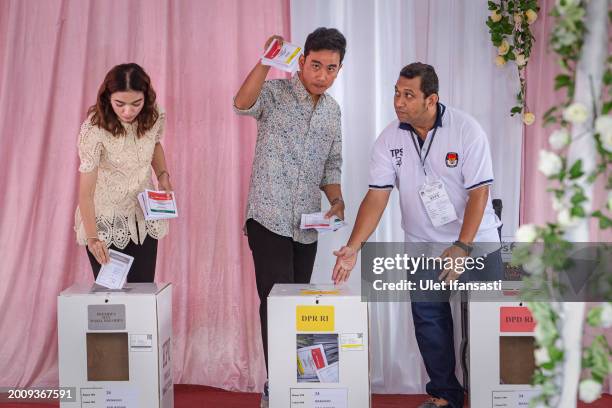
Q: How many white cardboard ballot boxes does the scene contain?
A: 3